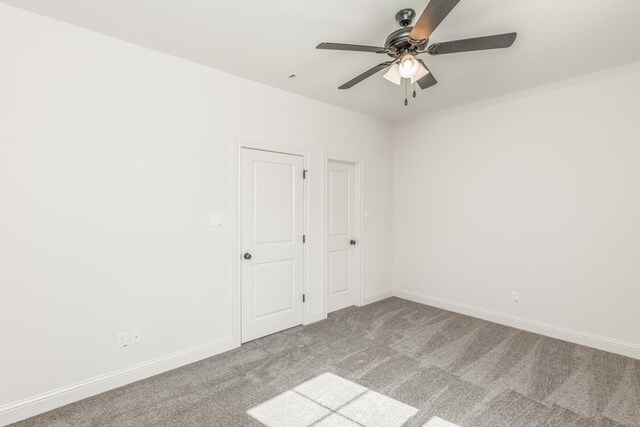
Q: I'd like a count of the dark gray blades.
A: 5